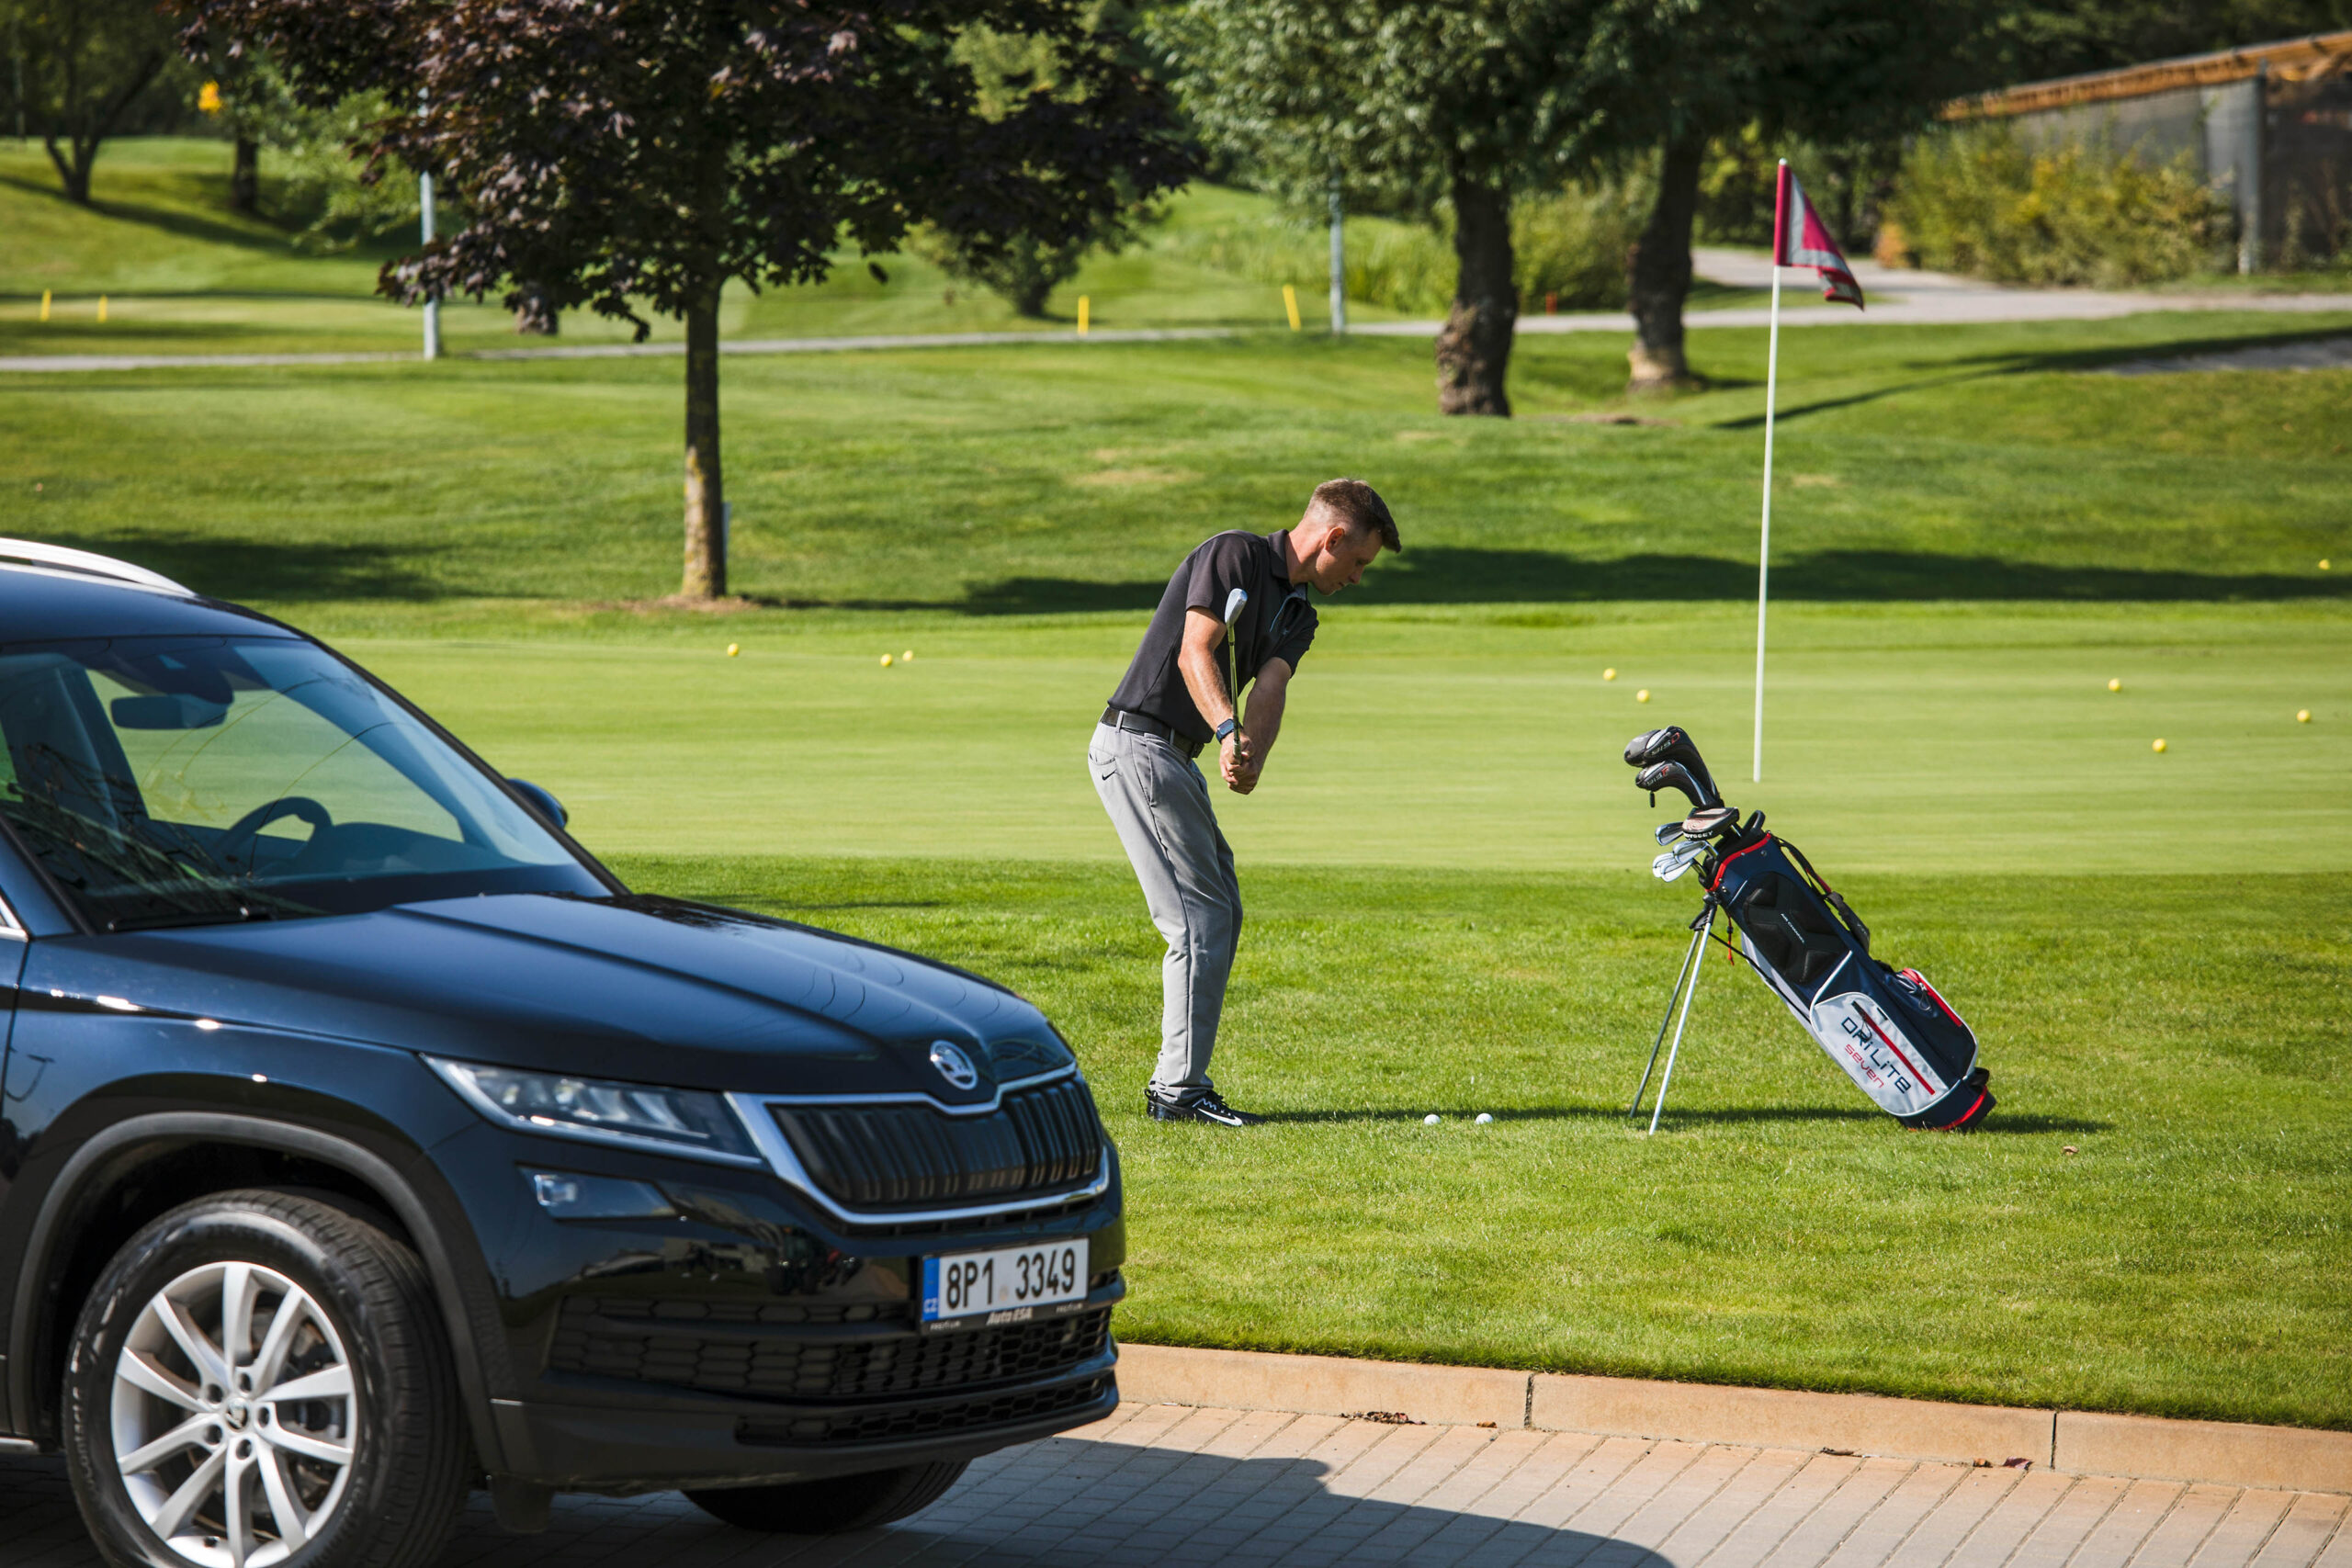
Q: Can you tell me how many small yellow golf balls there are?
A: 9